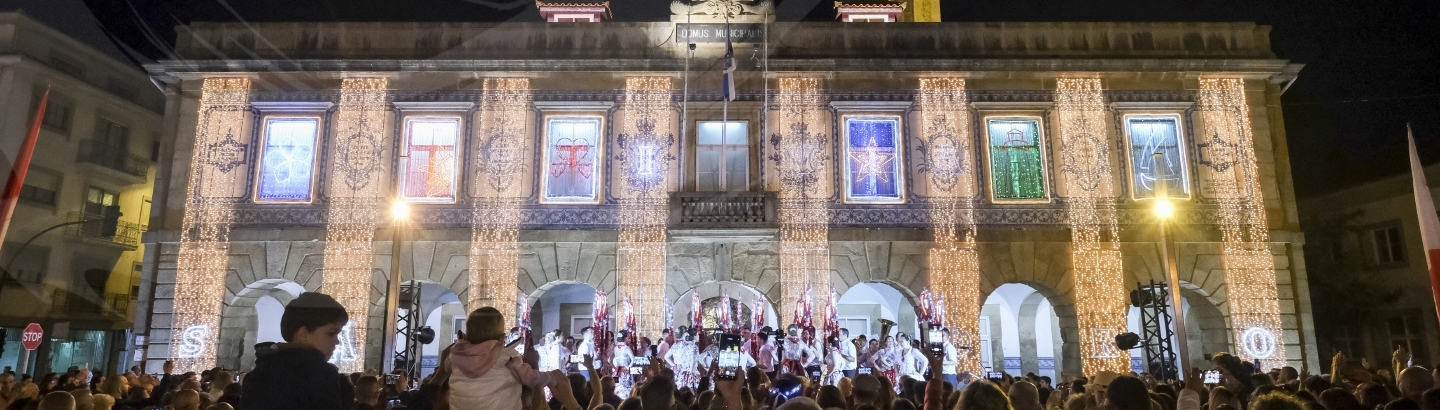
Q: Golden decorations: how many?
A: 8